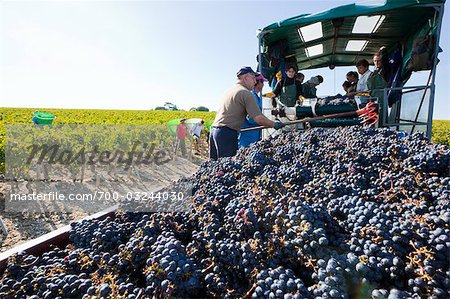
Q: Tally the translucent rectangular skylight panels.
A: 4